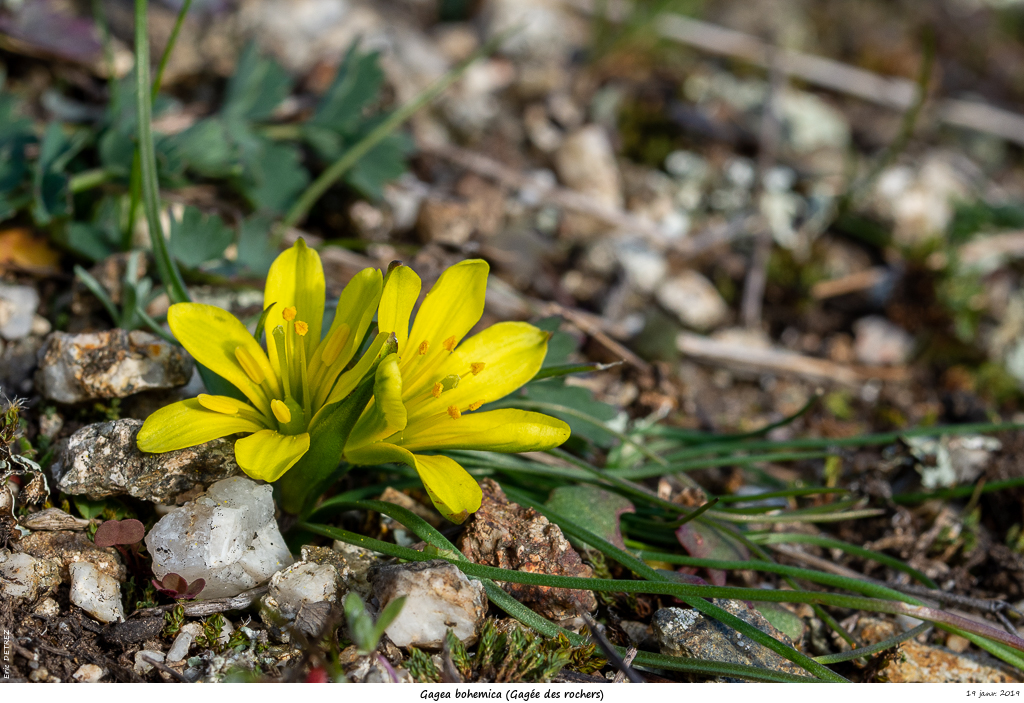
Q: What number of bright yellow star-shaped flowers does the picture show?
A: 2